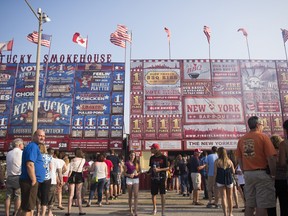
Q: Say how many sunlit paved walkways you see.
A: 1